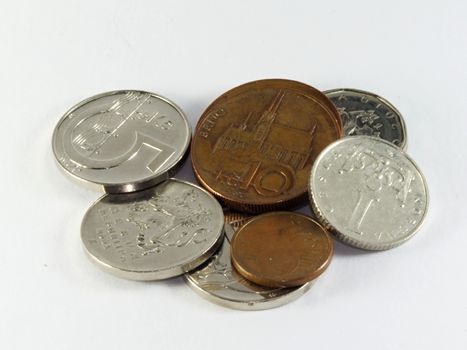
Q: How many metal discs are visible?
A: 7